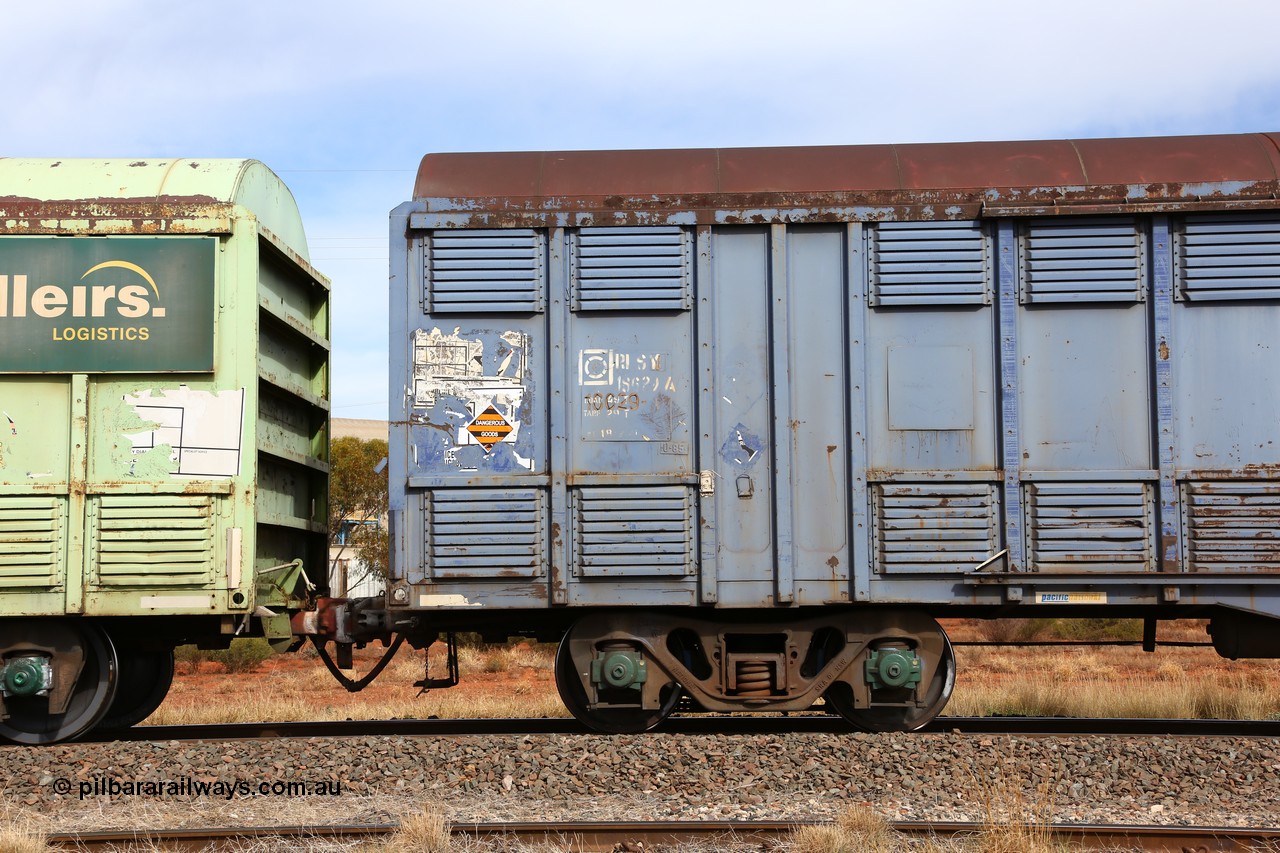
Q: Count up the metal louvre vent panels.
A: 12